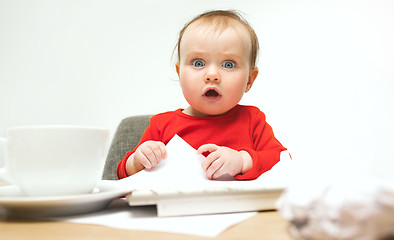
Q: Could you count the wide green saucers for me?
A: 0